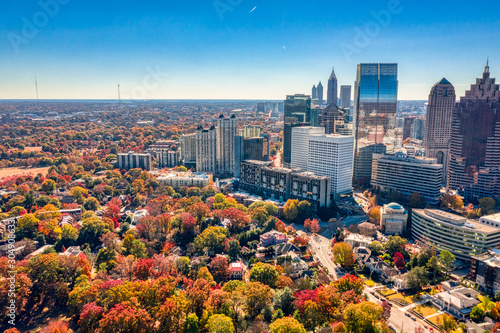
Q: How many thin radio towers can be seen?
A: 2